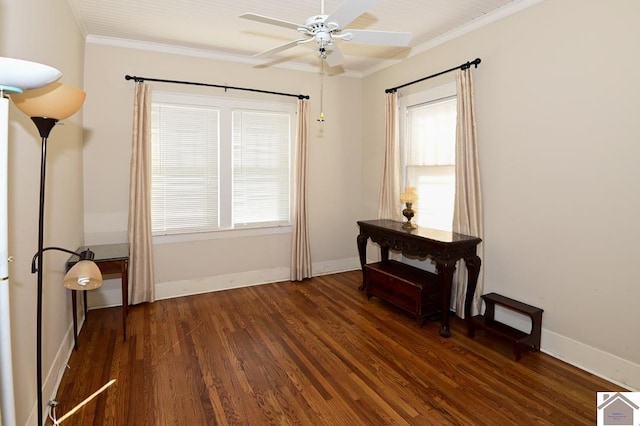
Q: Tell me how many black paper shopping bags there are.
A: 0